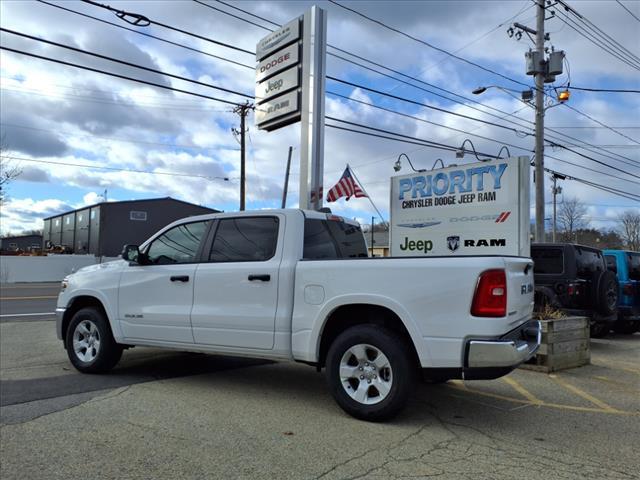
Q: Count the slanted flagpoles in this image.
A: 1